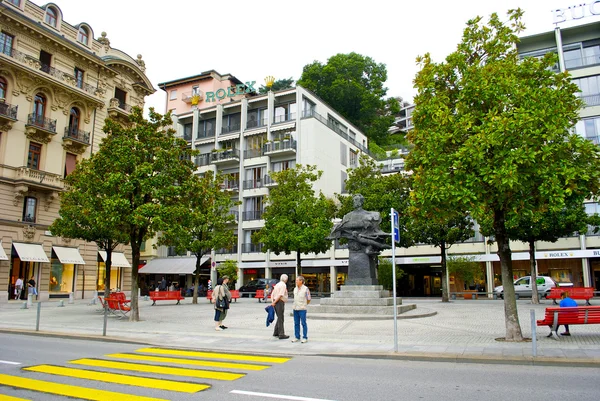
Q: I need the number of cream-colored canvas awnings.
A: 4